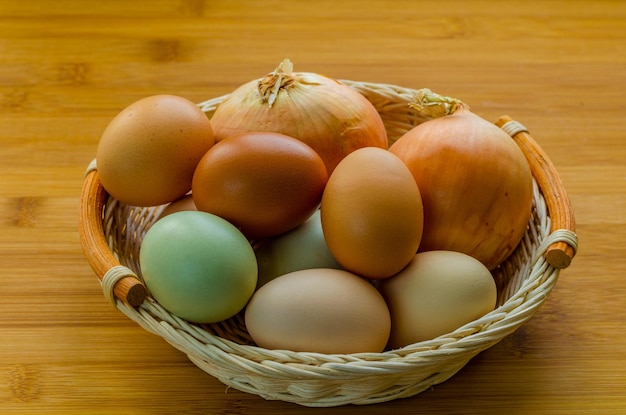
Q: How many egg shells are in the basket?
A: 8